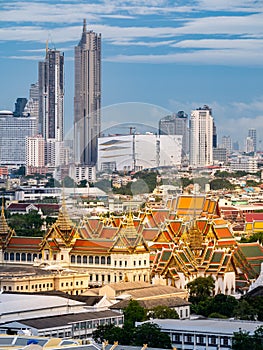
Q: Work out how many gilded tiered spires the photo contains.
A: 4